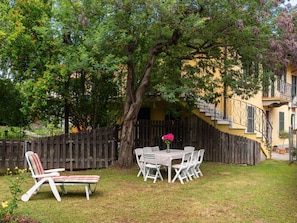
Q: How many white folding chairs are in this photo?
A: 8